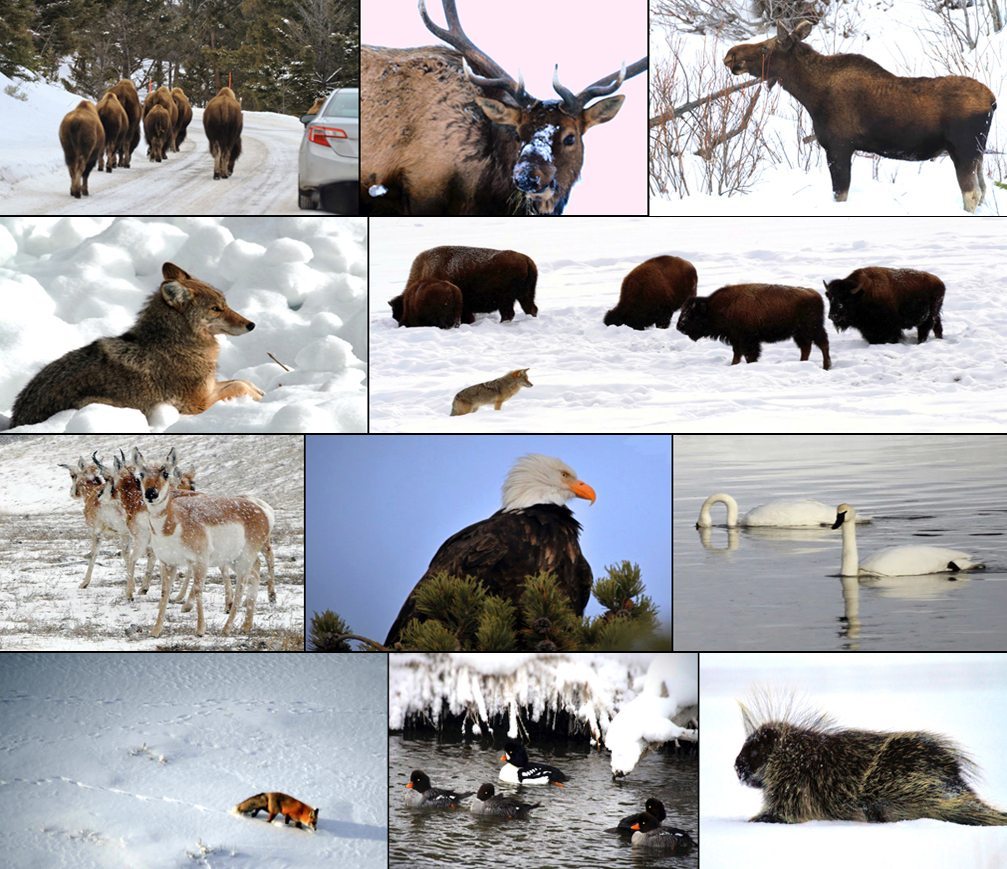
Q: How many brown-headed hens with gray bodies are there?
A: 4